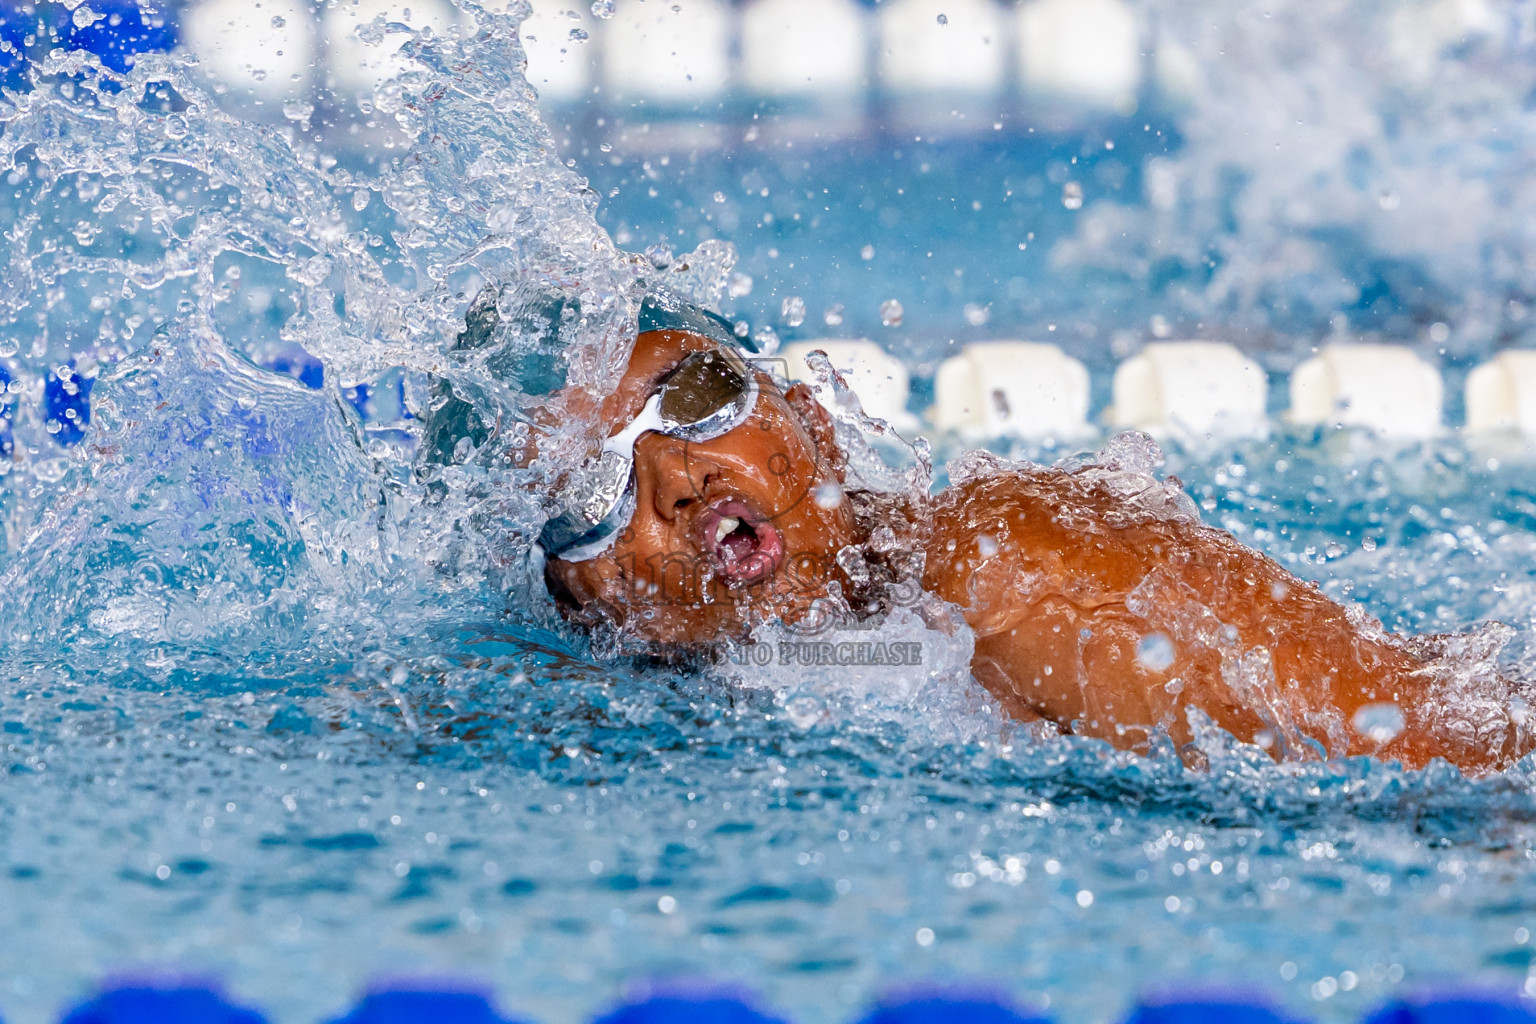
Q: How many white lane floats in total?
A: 12